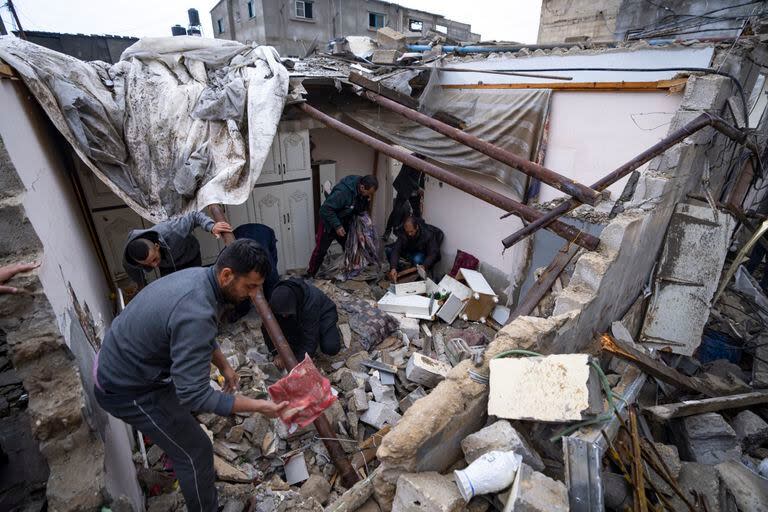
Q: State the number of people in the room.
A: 7